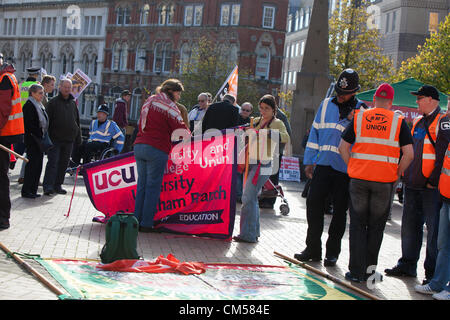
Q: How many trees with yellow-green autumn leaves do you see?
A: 3